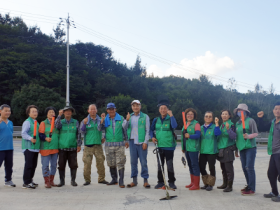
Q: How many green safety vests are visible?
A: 12